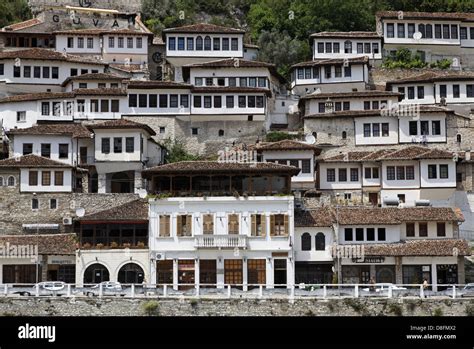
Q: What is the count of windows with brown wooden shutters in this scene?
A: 6